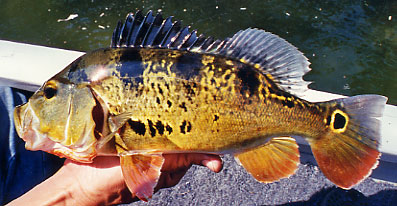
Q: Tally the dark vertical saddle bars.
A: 3